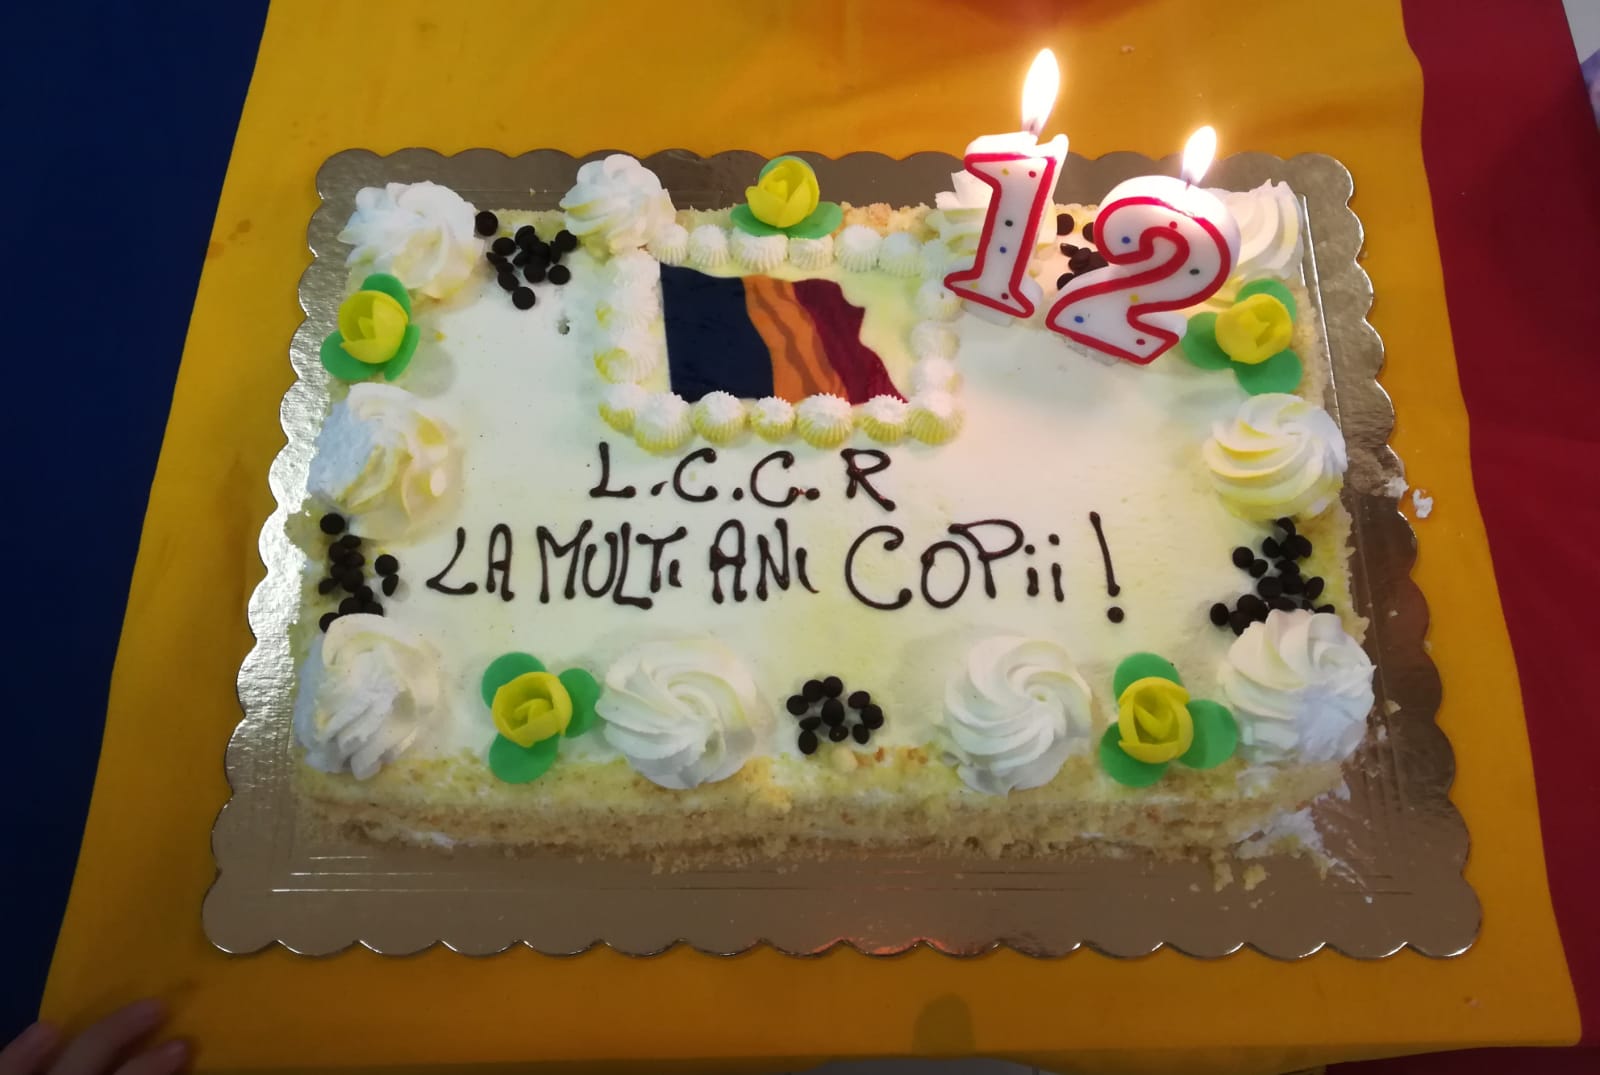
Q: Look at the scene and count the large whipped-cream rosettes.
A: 10